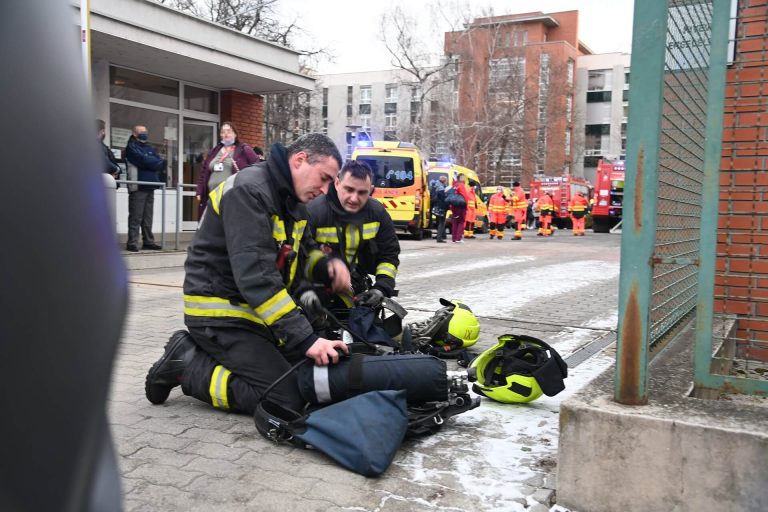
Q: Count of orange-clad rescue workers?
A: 5